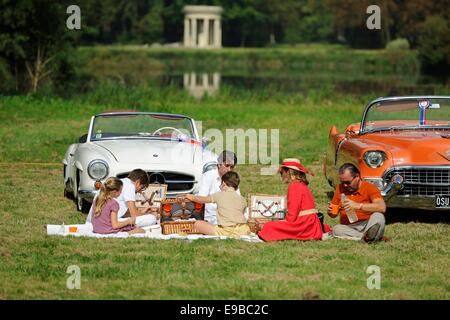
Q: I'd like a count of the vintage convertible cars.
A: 2